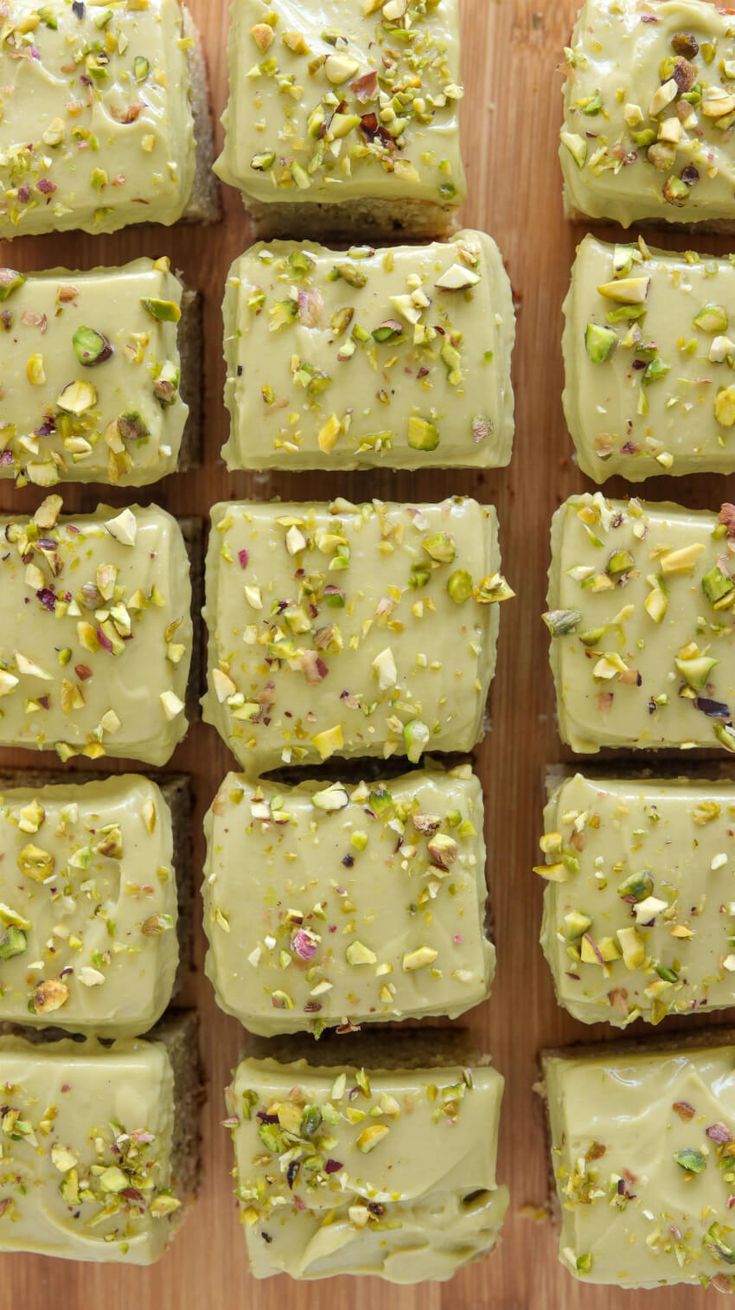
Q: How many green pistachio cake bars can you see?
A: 15